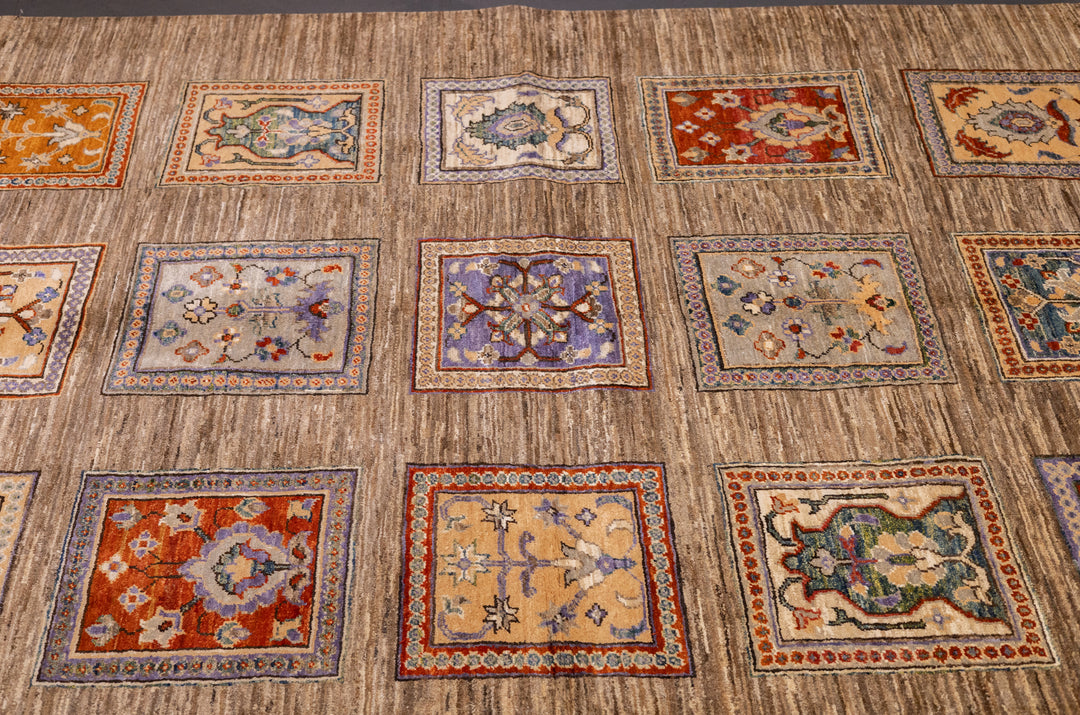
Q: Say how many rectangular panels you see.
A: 15